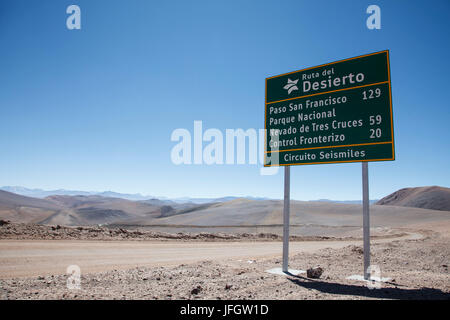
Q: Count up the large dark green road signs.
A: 1